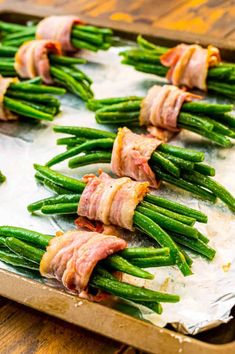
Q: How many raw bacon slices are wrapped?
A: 8